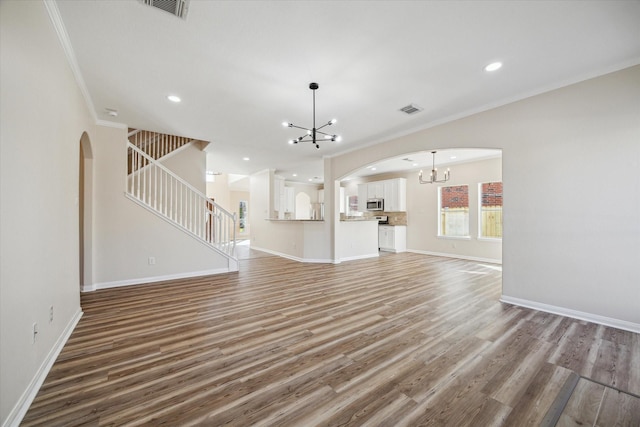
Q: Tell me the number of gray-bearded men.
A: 0